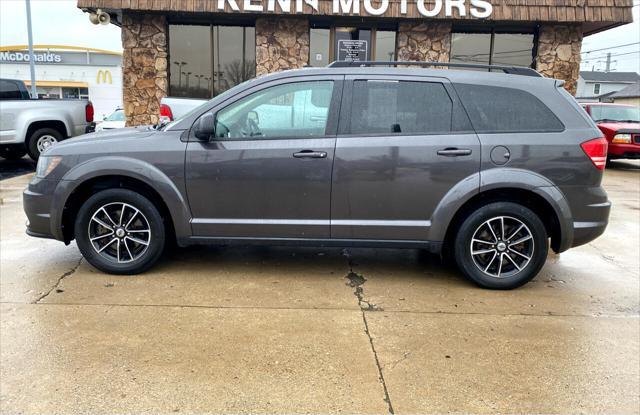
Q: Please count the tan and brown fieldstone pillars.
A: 4